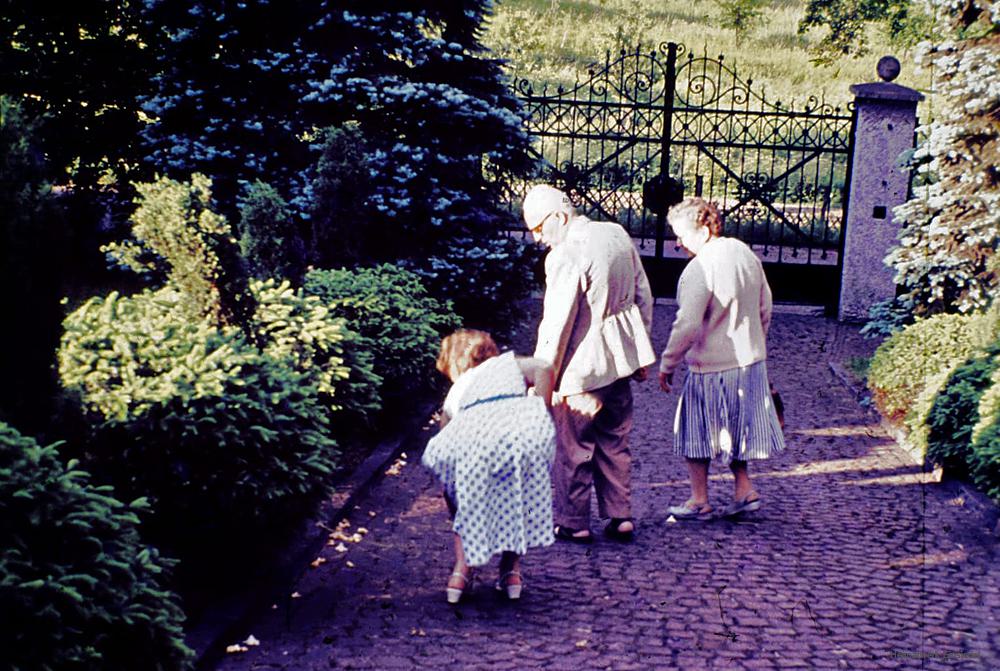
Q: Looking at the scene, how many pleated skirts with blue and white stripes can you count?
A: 1